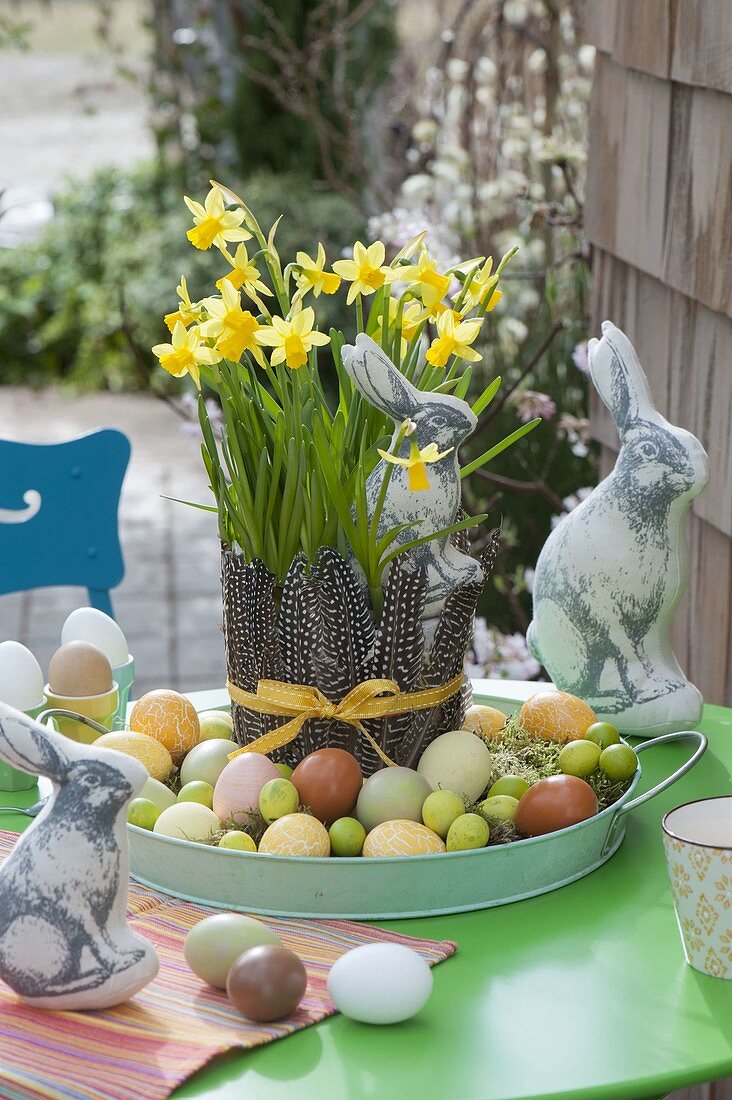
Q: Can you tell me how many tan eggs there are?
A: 1